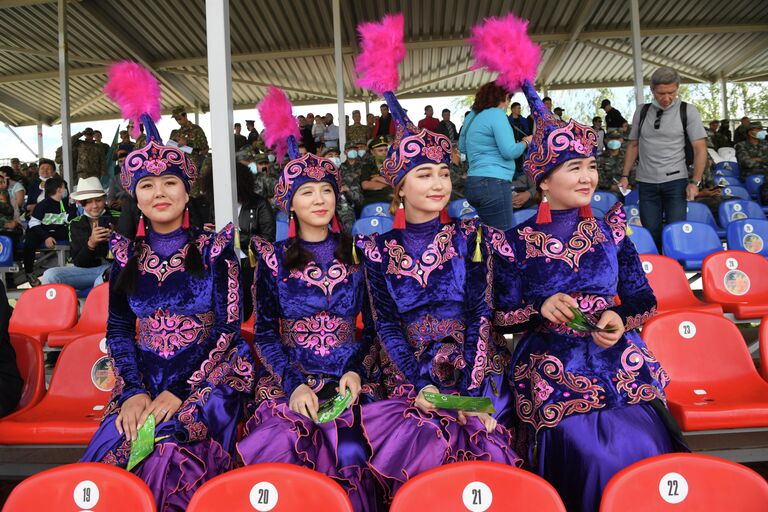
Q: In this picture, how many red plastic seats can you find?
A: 12